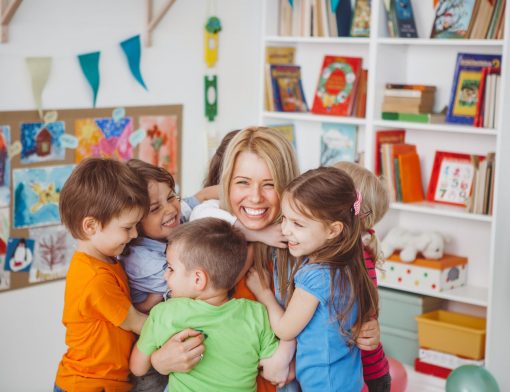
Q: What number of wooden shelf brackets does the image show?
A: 2